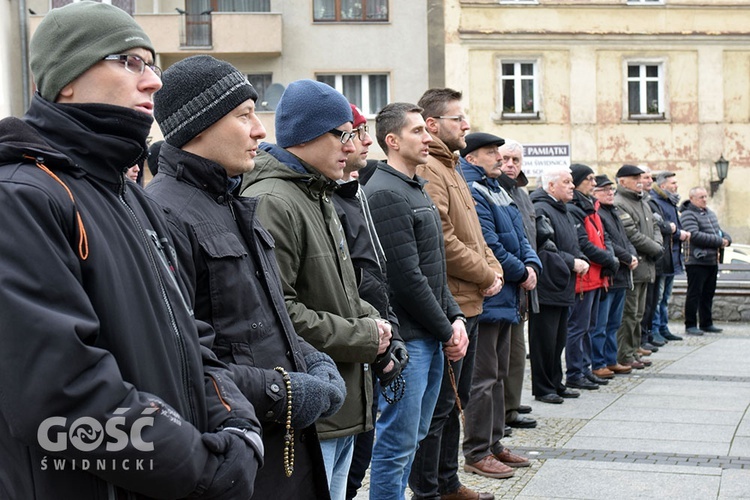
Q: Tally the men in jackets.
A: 15